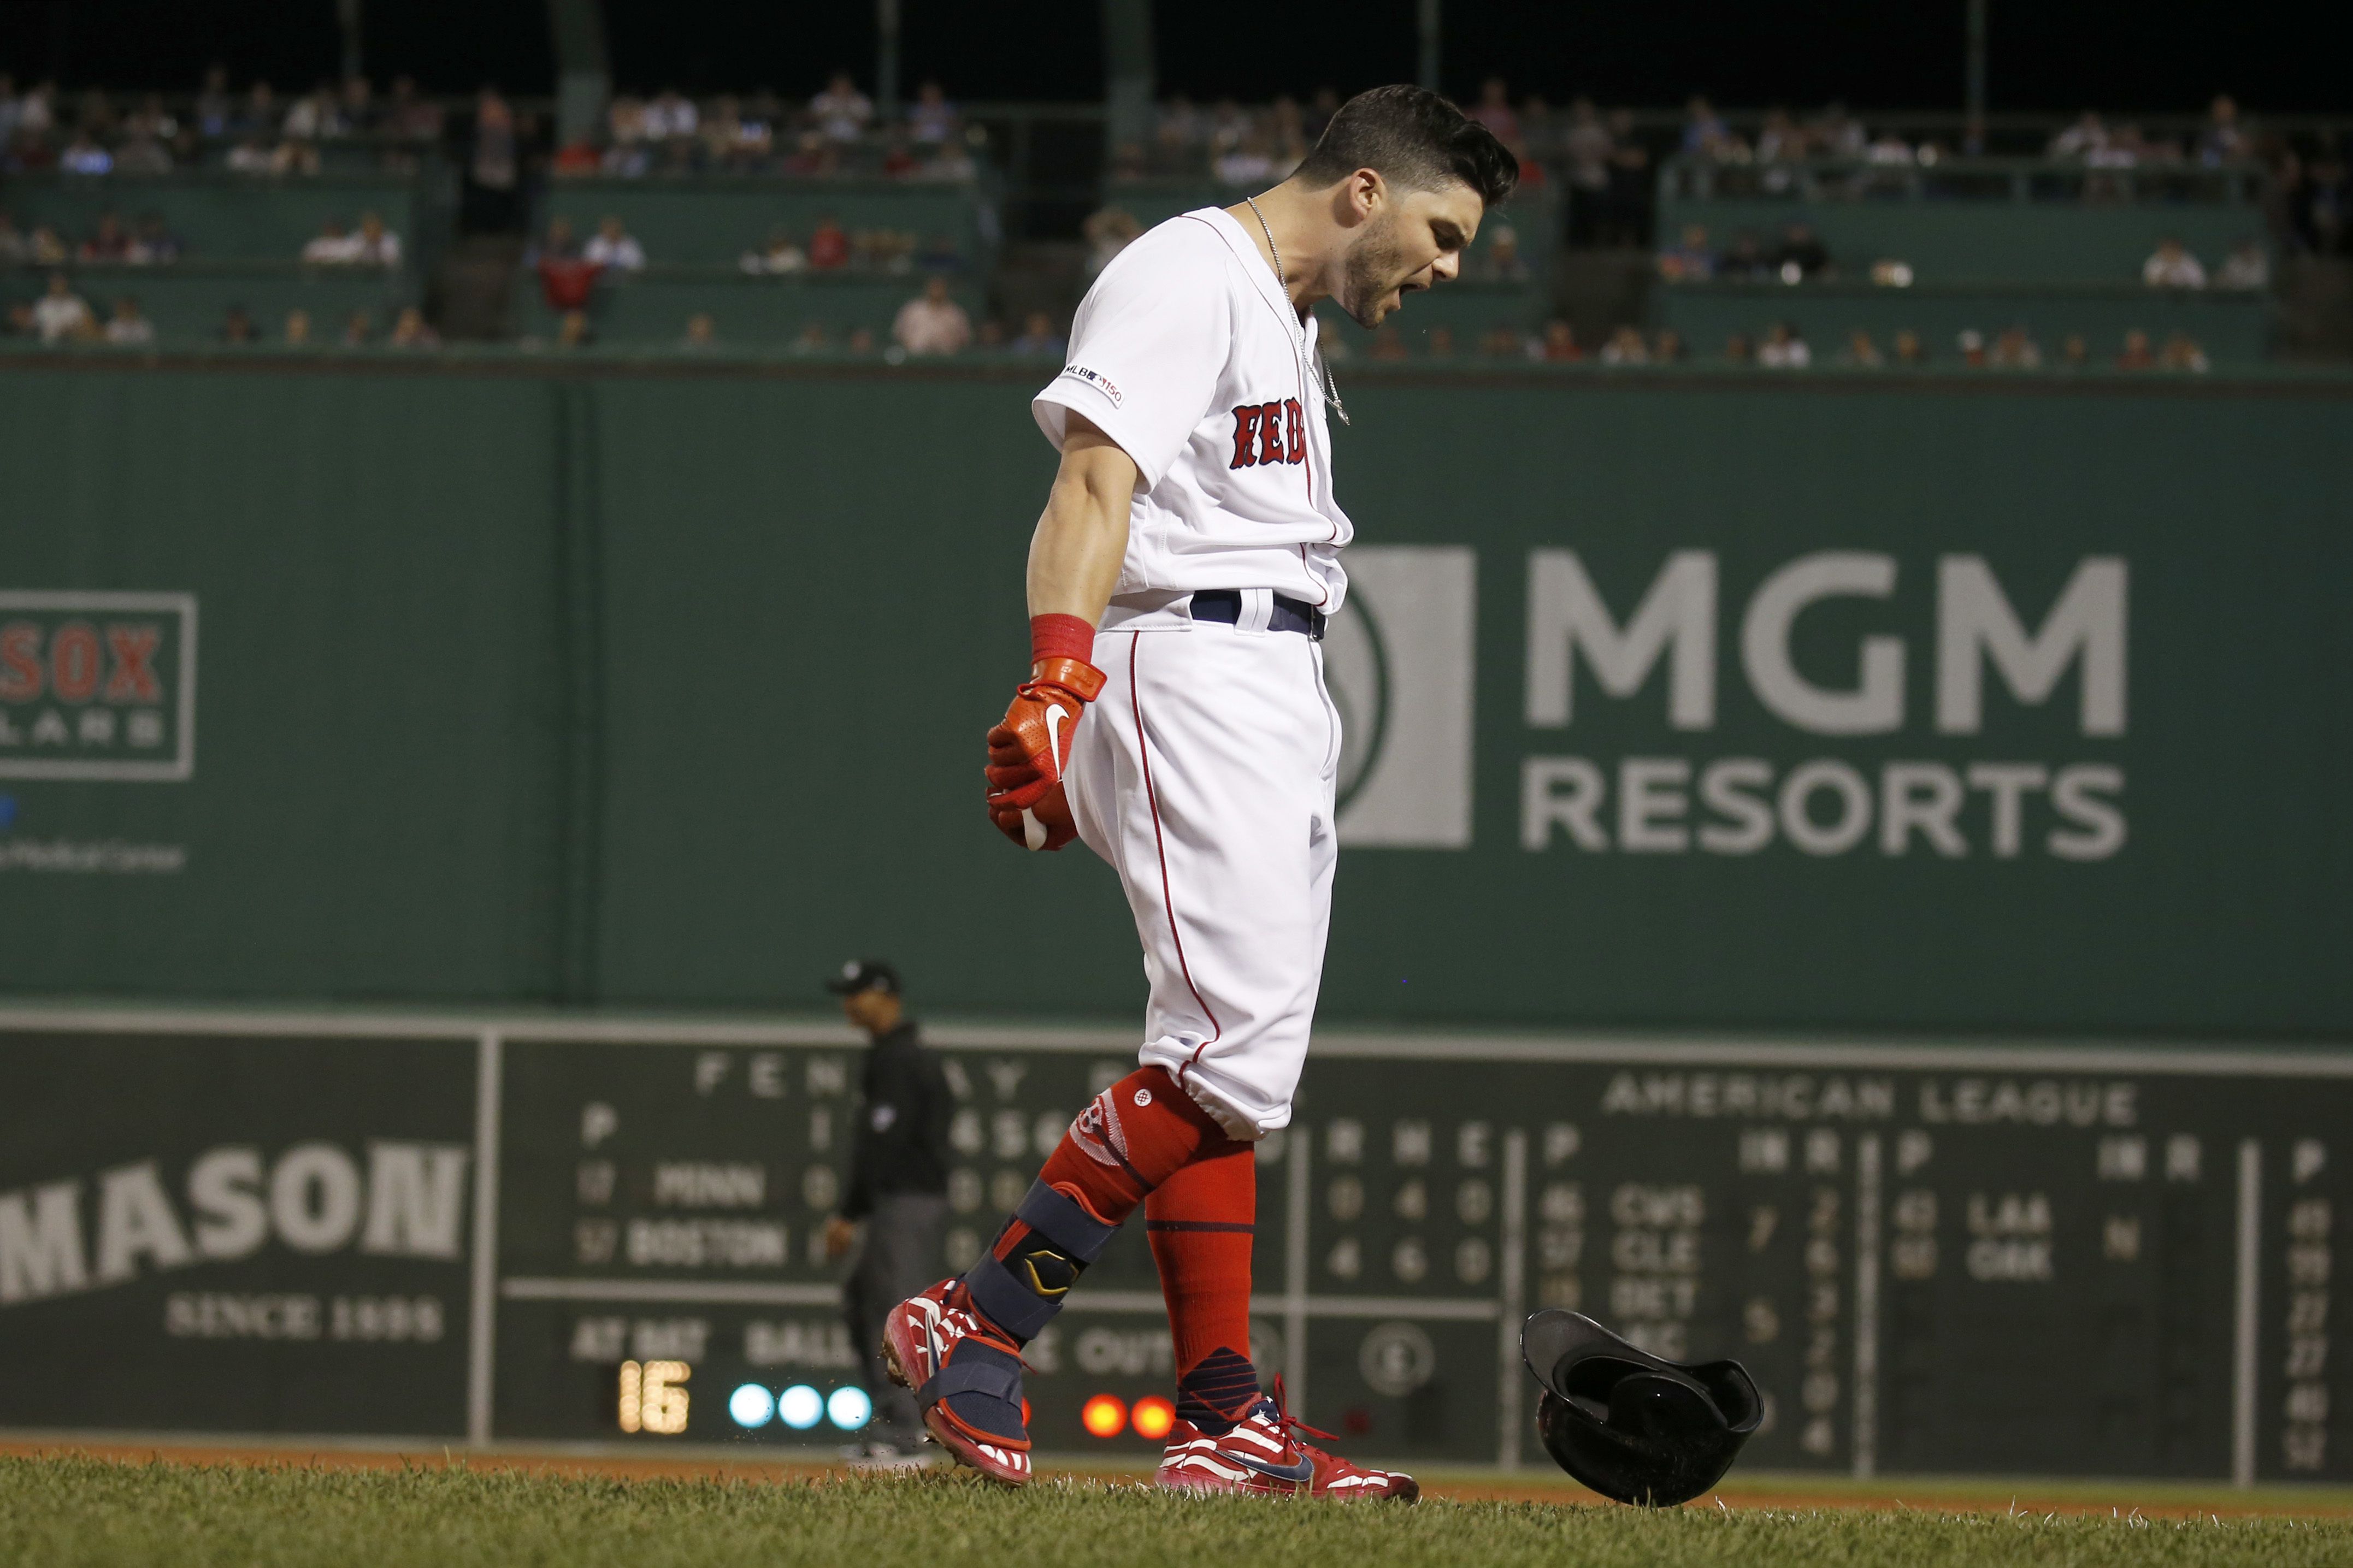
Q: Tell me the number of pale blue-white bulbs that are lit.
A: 3